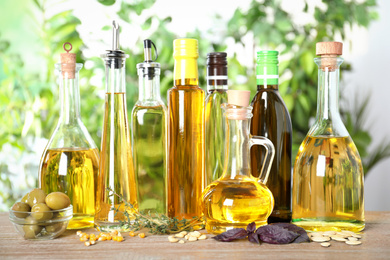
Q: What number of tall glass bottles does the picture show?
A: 7